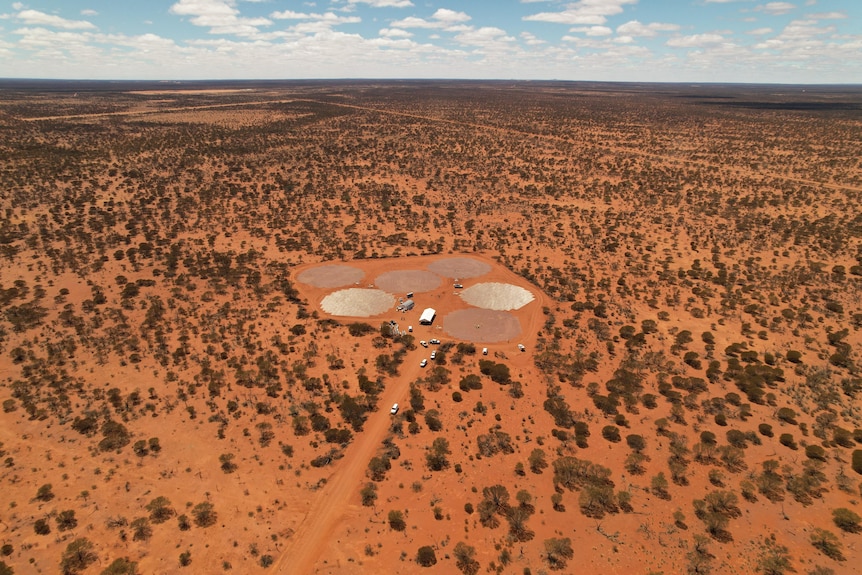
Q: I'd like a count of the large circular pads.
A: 6